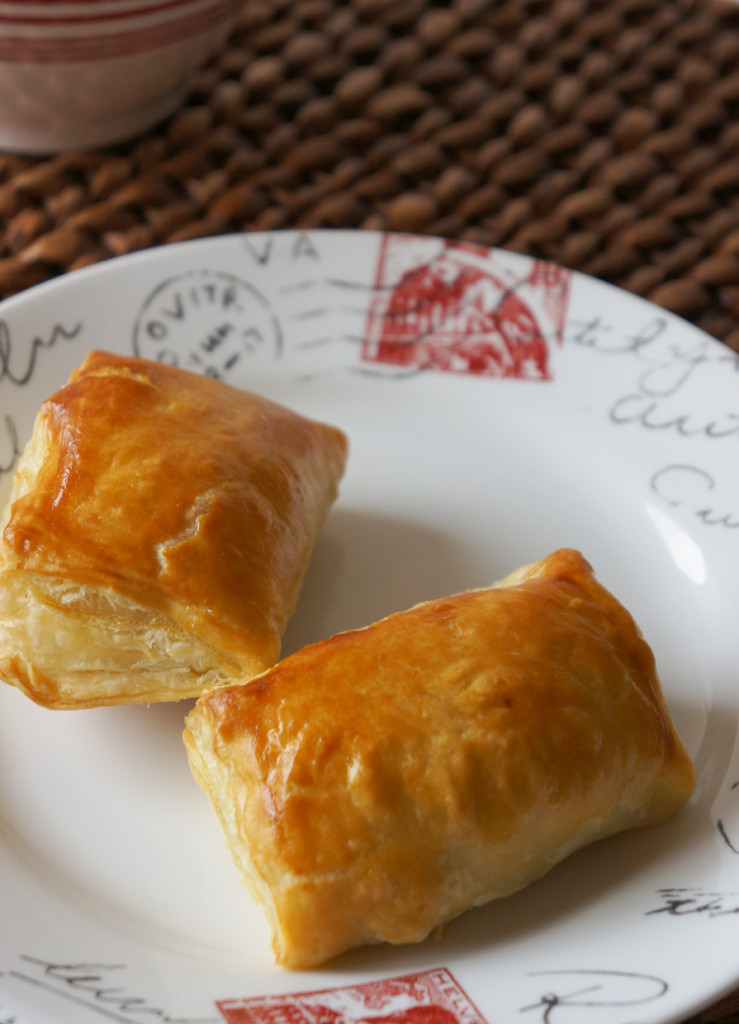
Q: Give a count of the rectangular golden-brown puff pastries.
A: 2